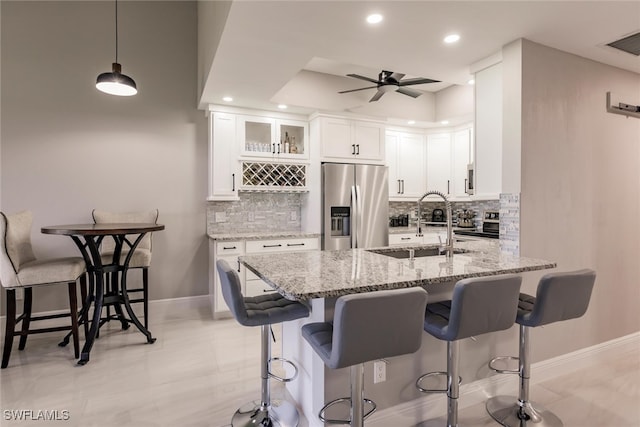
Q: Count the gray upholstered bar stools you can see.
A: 4